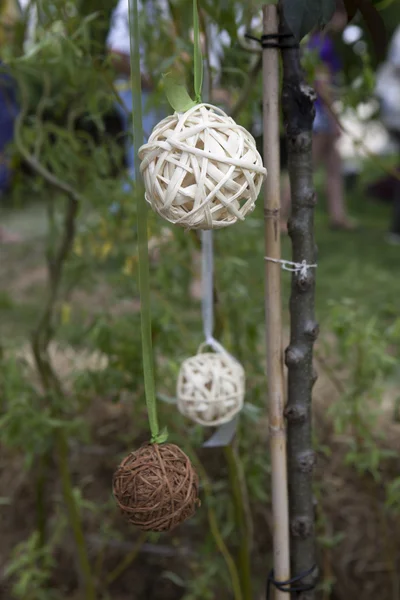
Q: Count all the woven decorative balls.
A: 3